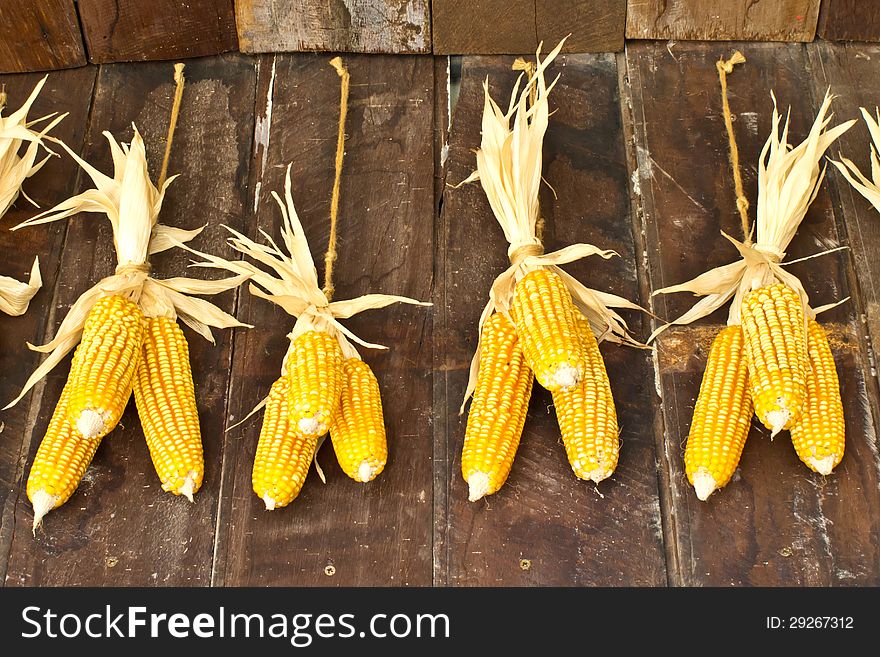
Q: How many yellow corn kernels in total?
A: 12